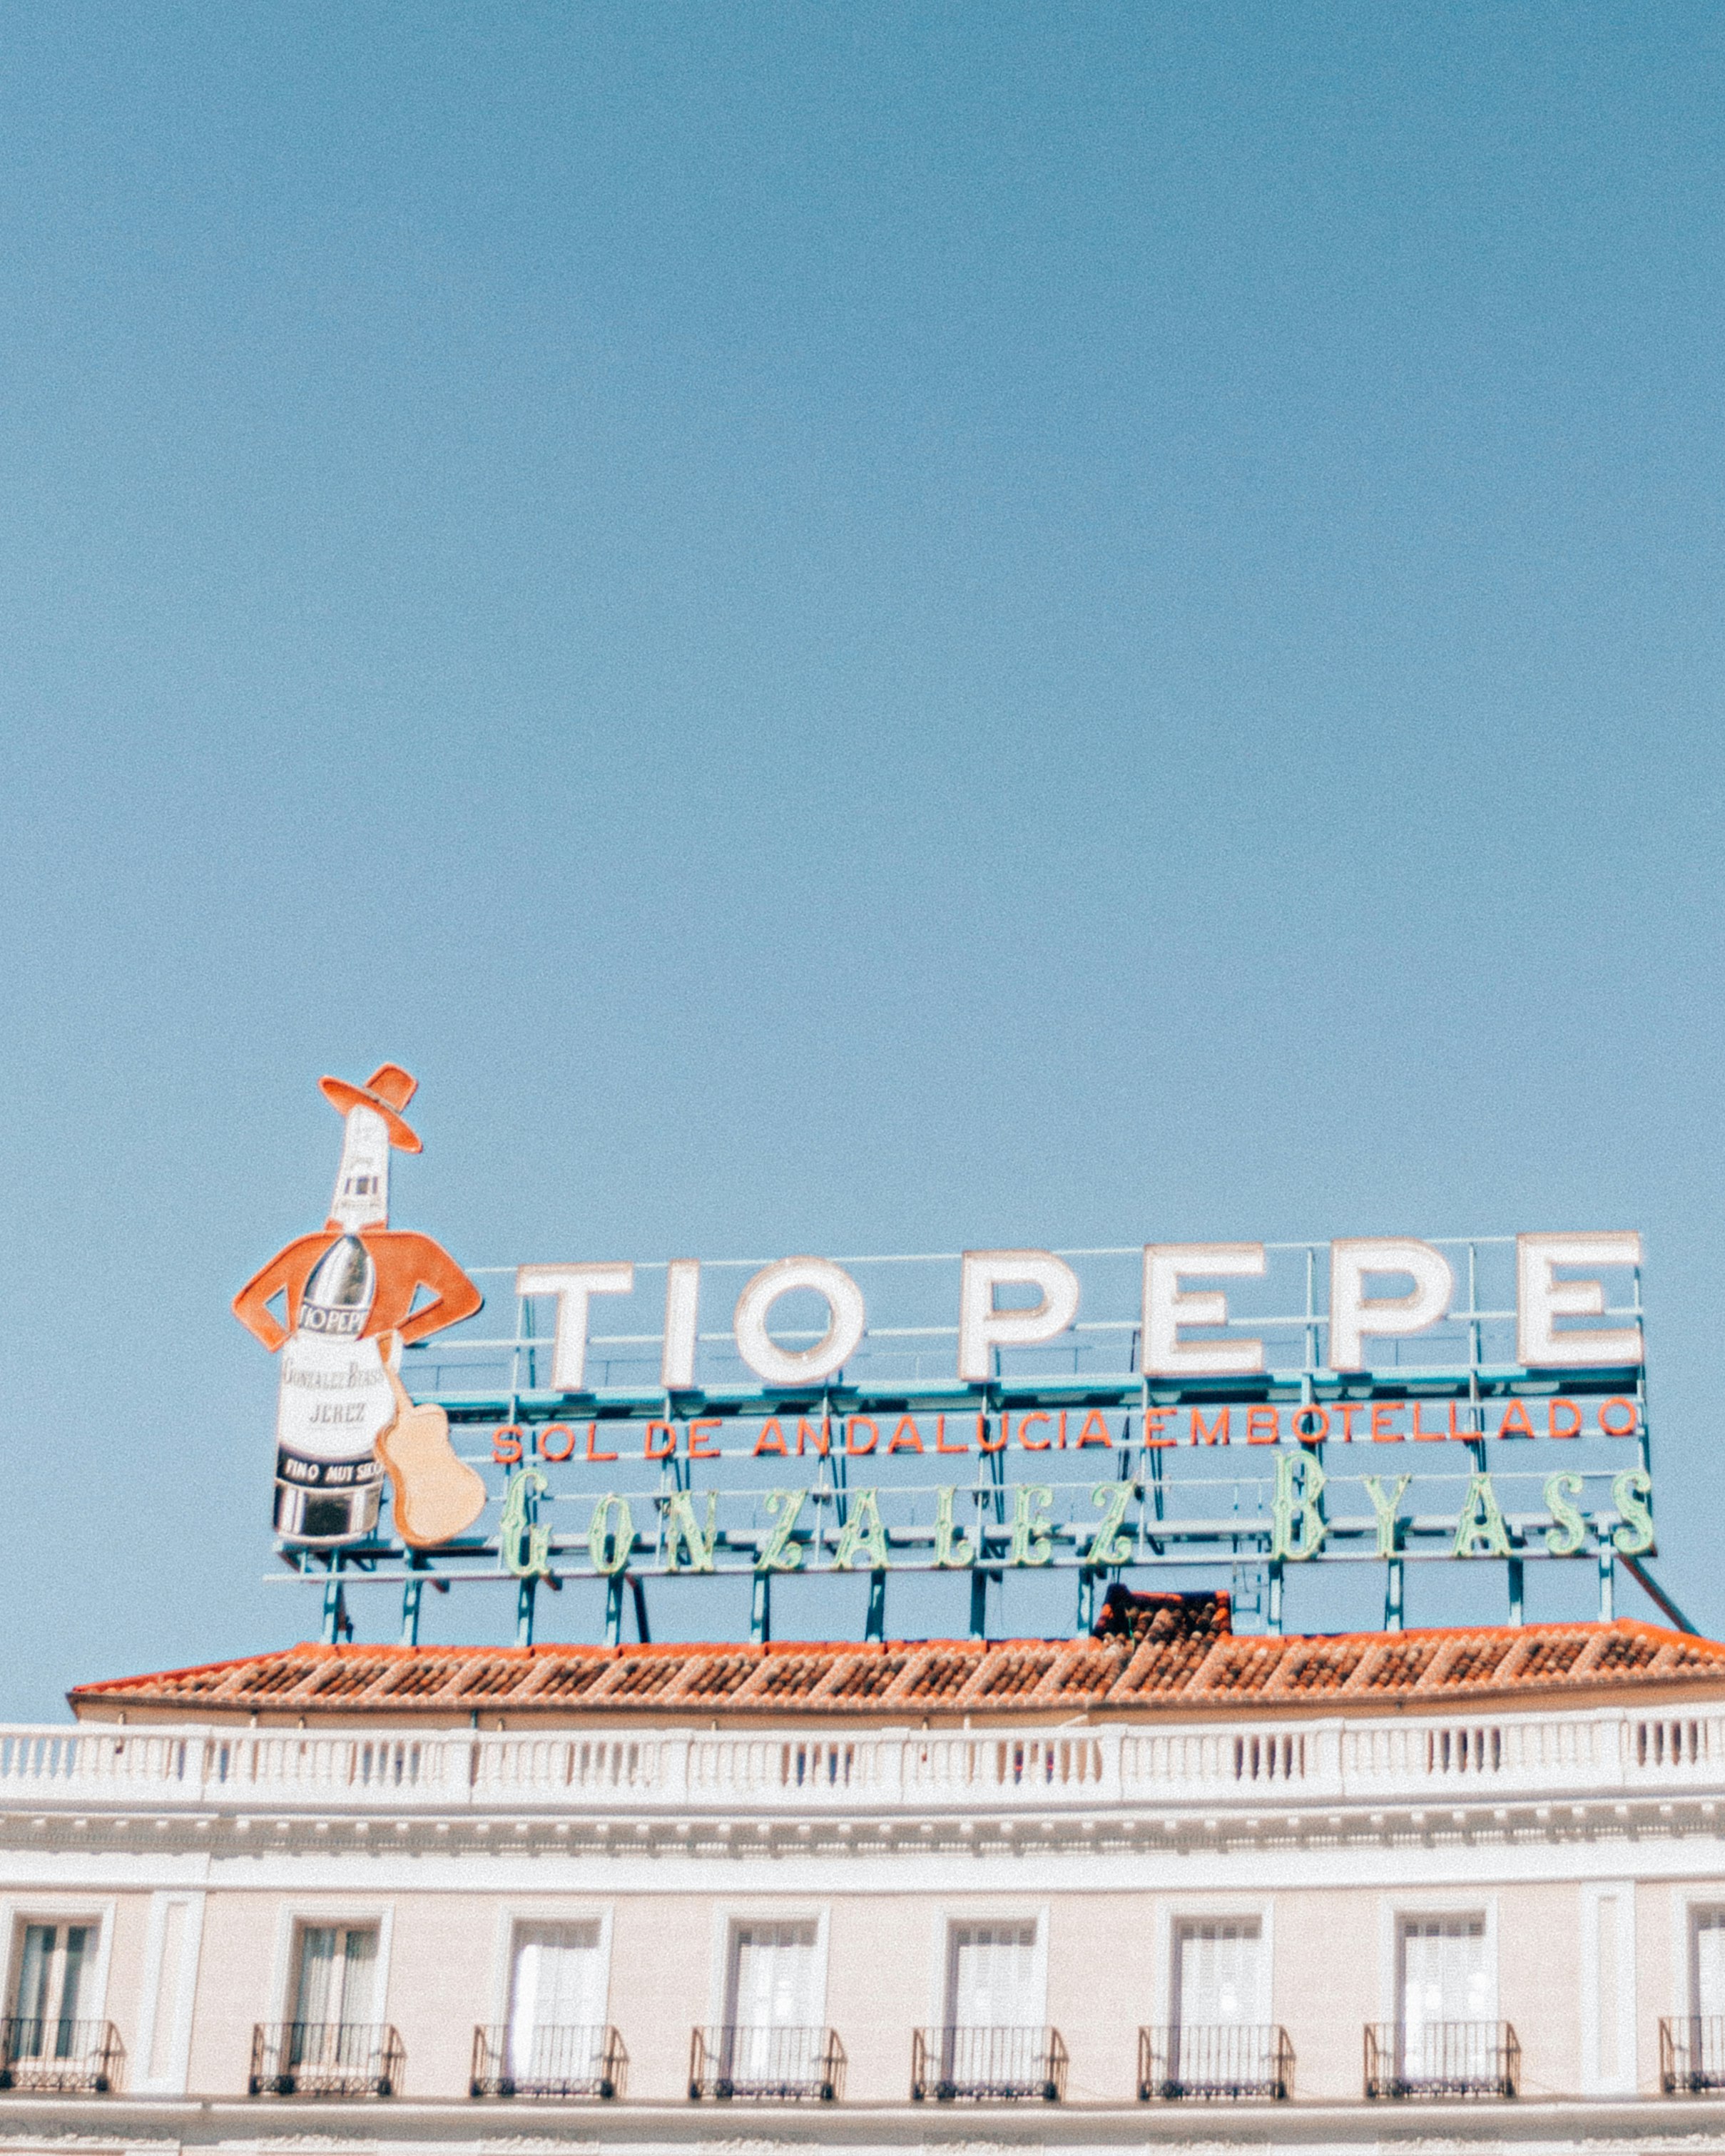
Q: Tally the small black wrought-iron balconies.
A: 8